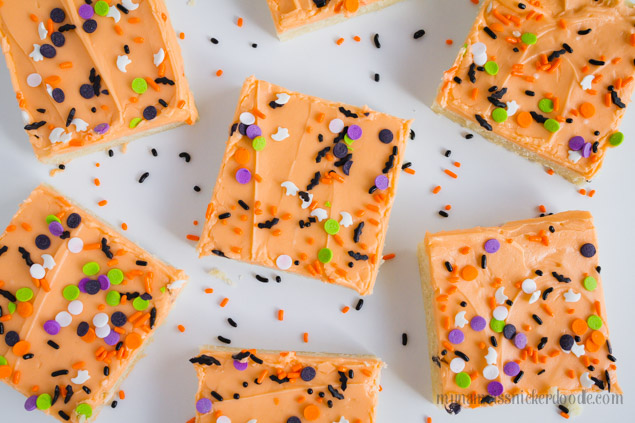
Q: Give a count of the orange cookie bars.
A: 7